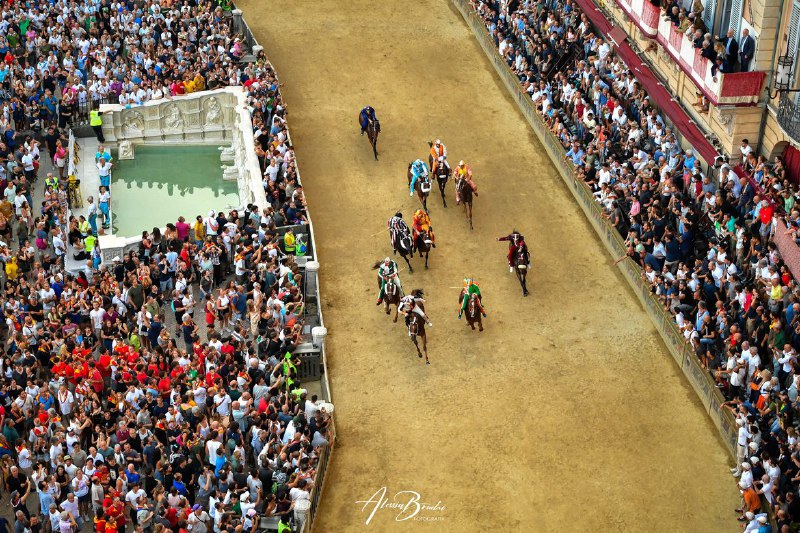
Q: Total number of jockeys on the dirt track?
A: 10